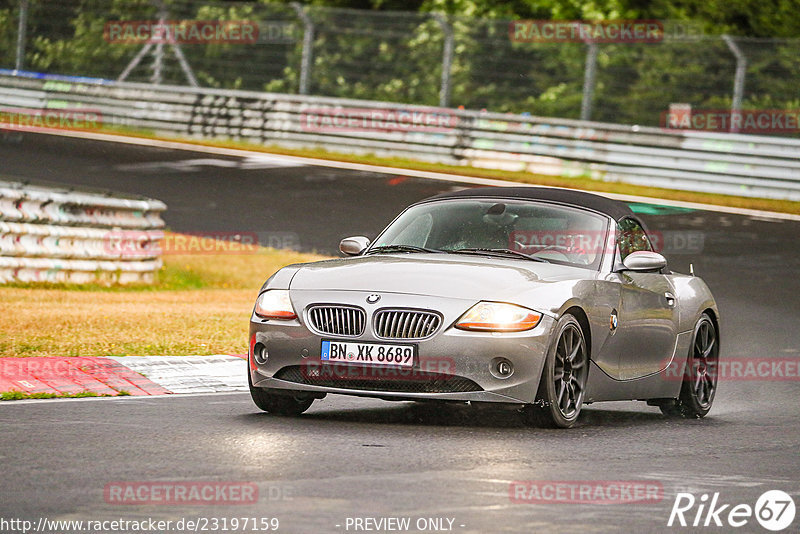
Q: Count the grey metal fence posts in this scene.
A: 6